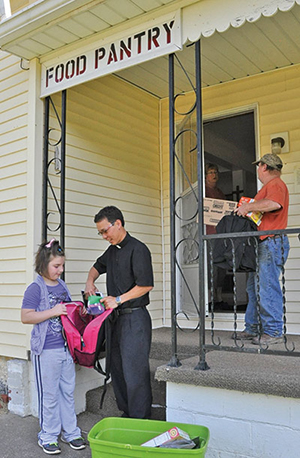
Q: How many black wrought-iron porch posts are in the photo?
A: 2